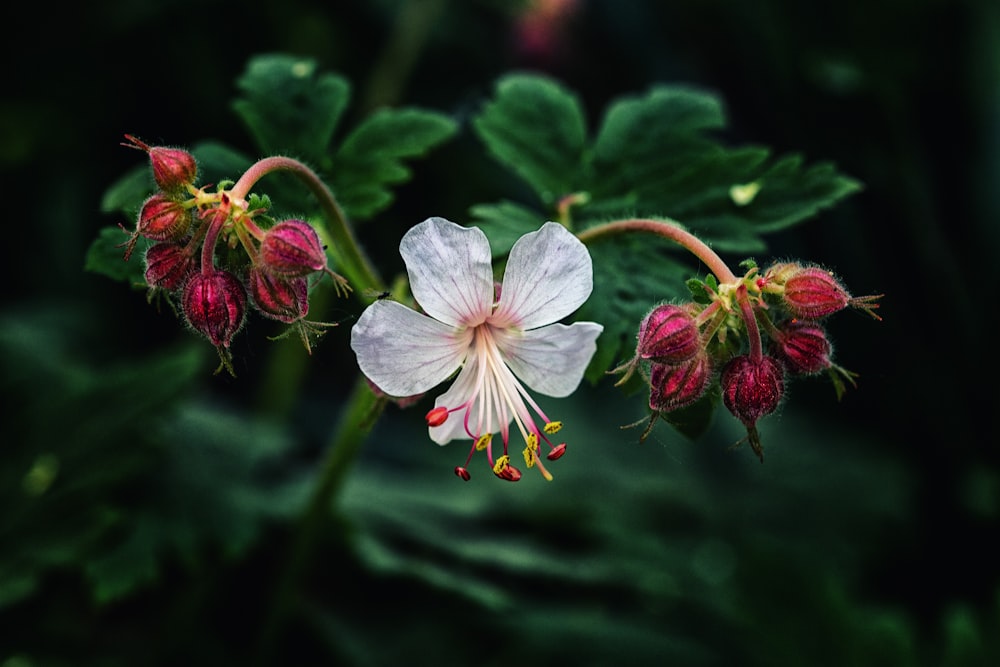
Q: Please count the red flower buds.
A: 11